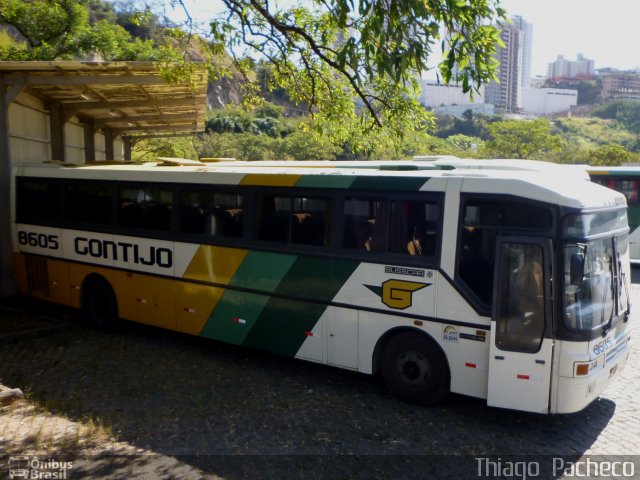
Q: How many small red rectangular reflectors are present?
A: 8